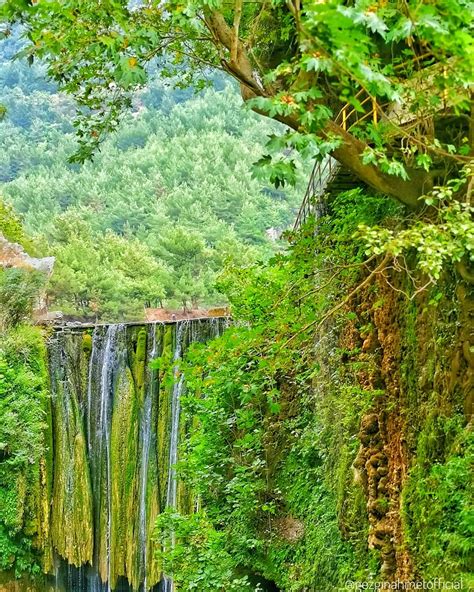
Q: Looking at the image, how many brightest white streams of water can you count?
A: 3